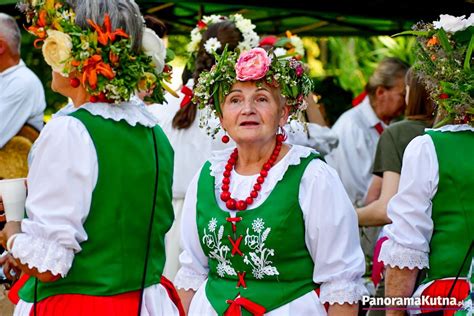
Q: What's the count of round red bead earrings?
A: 3